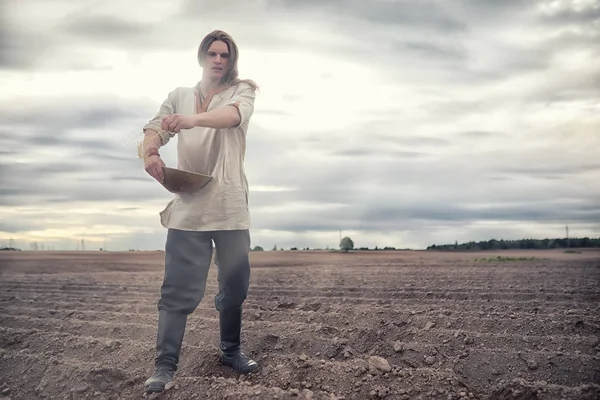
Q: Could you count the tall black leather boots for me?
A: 2